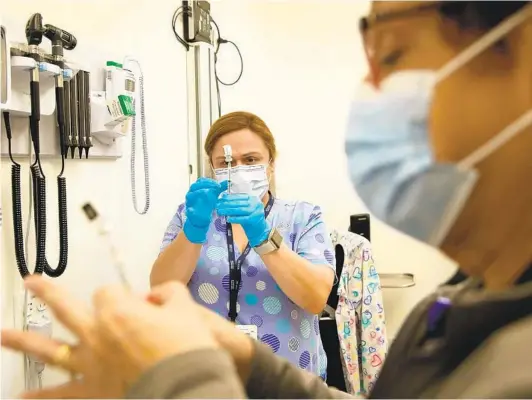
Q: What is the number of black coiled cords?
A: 2